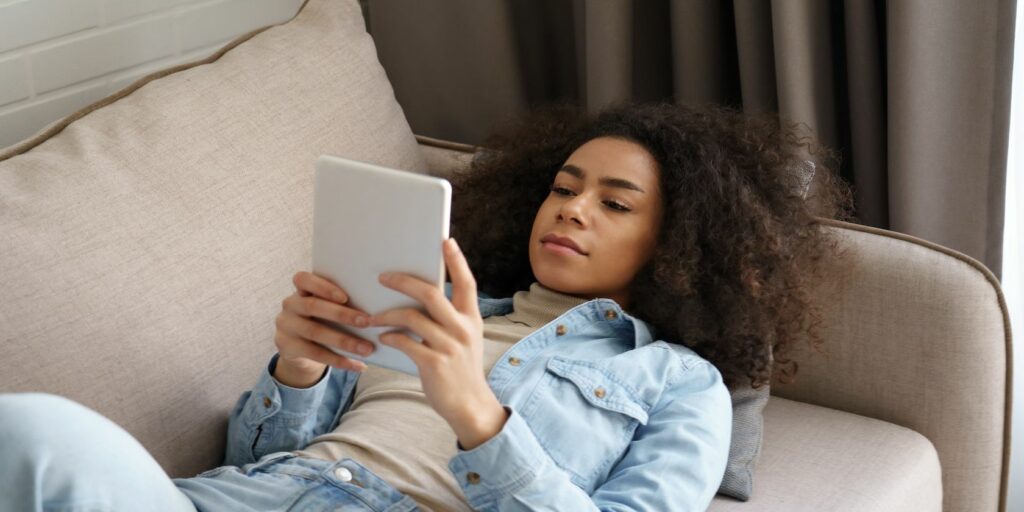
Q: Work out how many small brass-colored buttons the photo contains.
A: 6